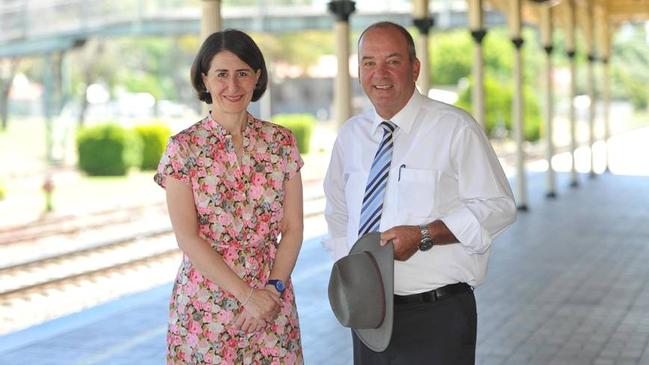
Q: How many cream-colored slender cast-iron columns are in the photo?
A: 9